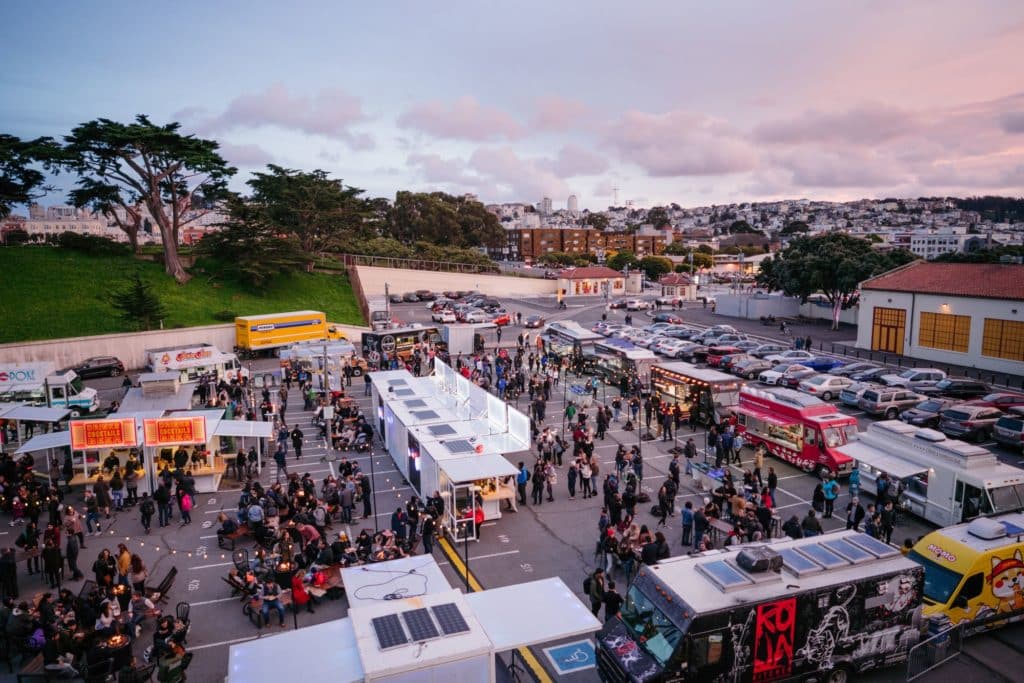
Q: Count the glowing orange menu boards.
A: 2